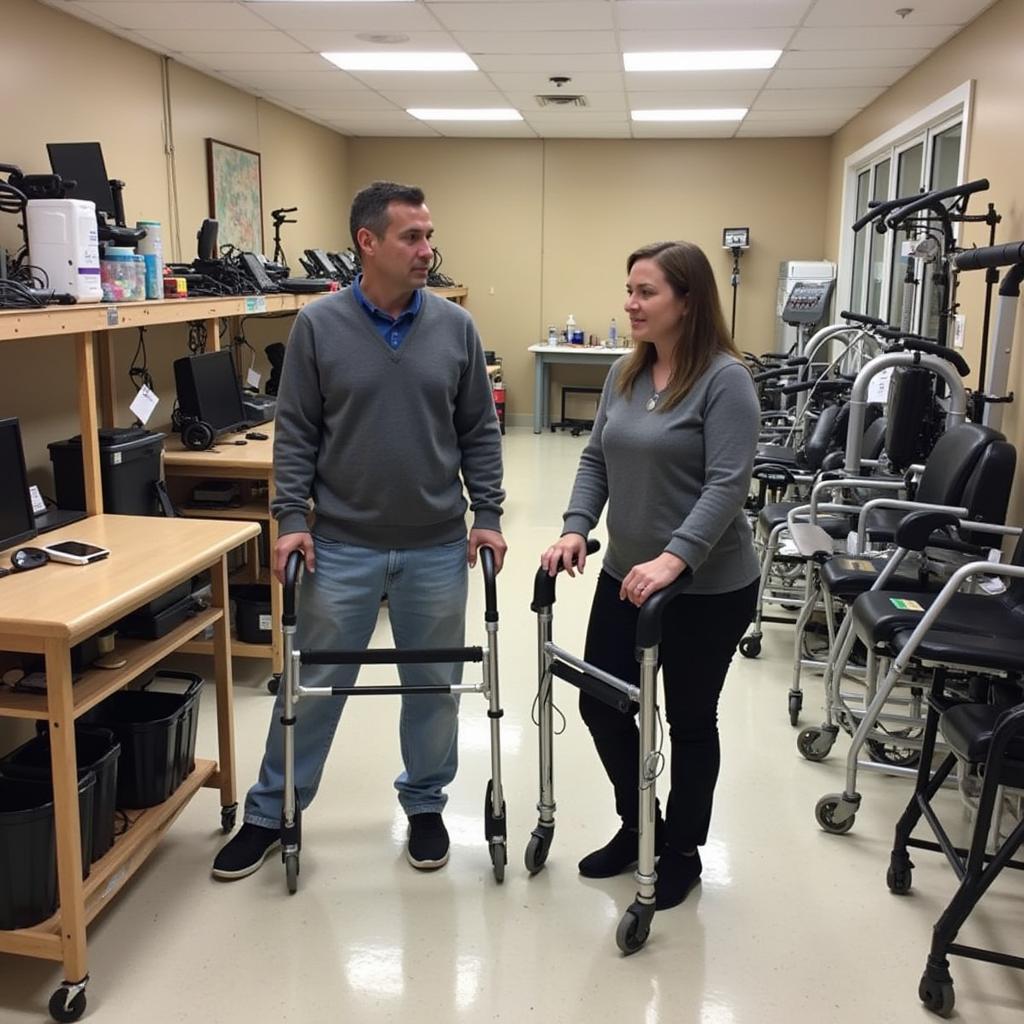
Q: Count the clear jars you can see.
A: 1